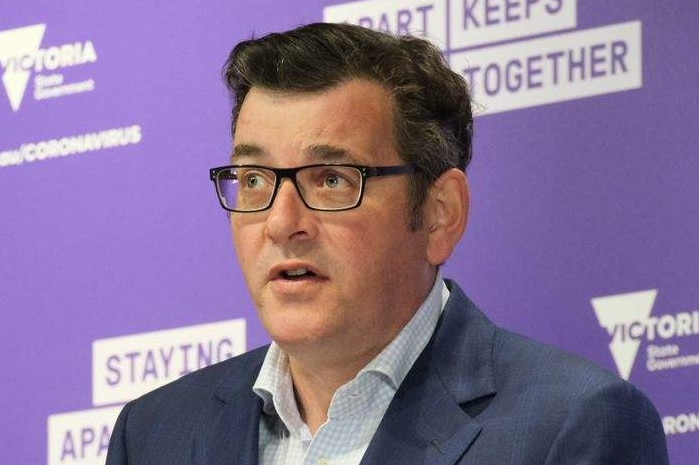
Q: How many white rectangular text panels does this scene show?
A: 5